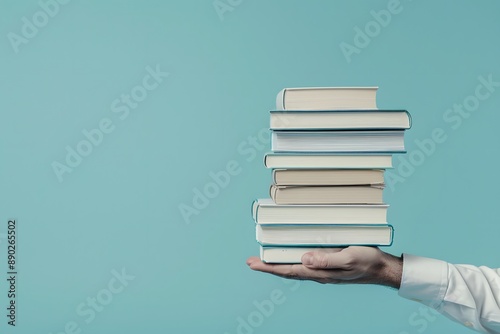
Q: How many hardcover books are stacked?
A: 9